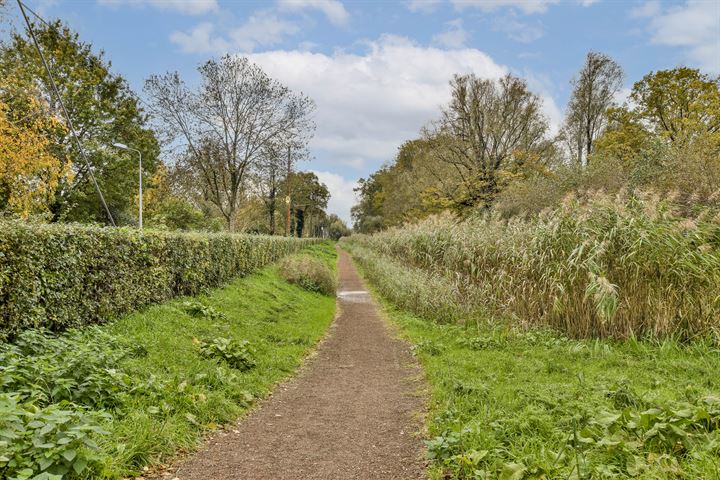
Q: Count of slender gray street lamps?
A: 1